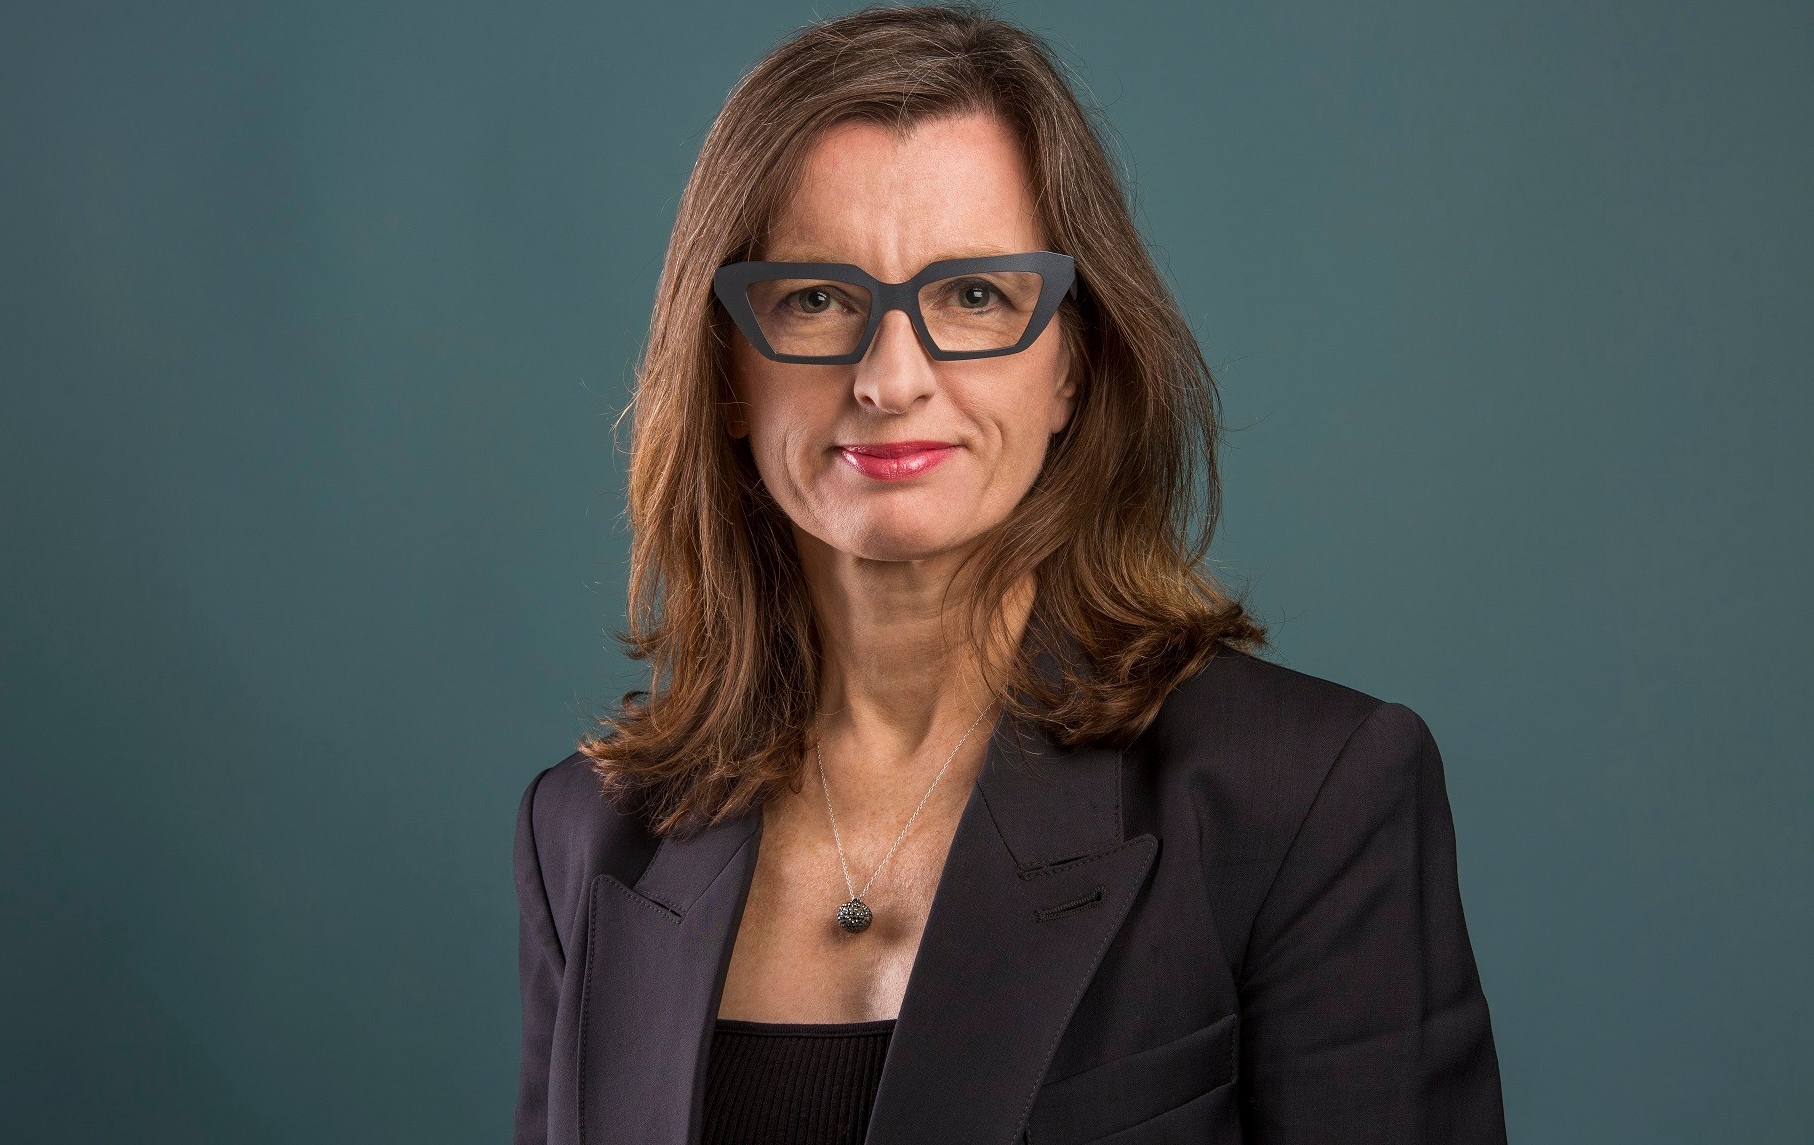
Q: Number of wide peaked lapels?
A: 2